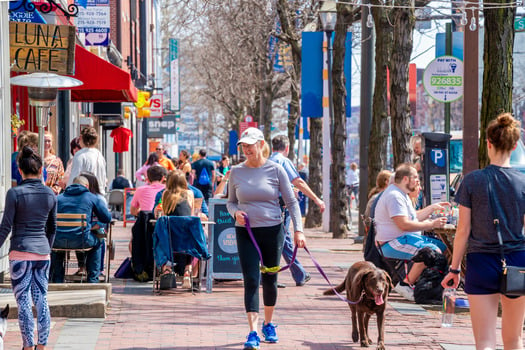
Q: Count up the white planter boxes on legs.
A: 0